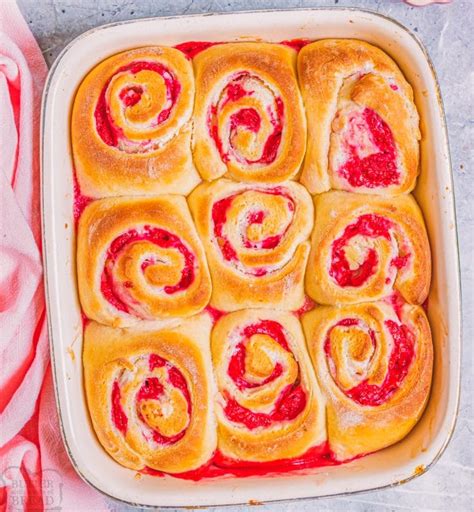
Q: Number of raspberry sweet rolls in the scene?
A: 9